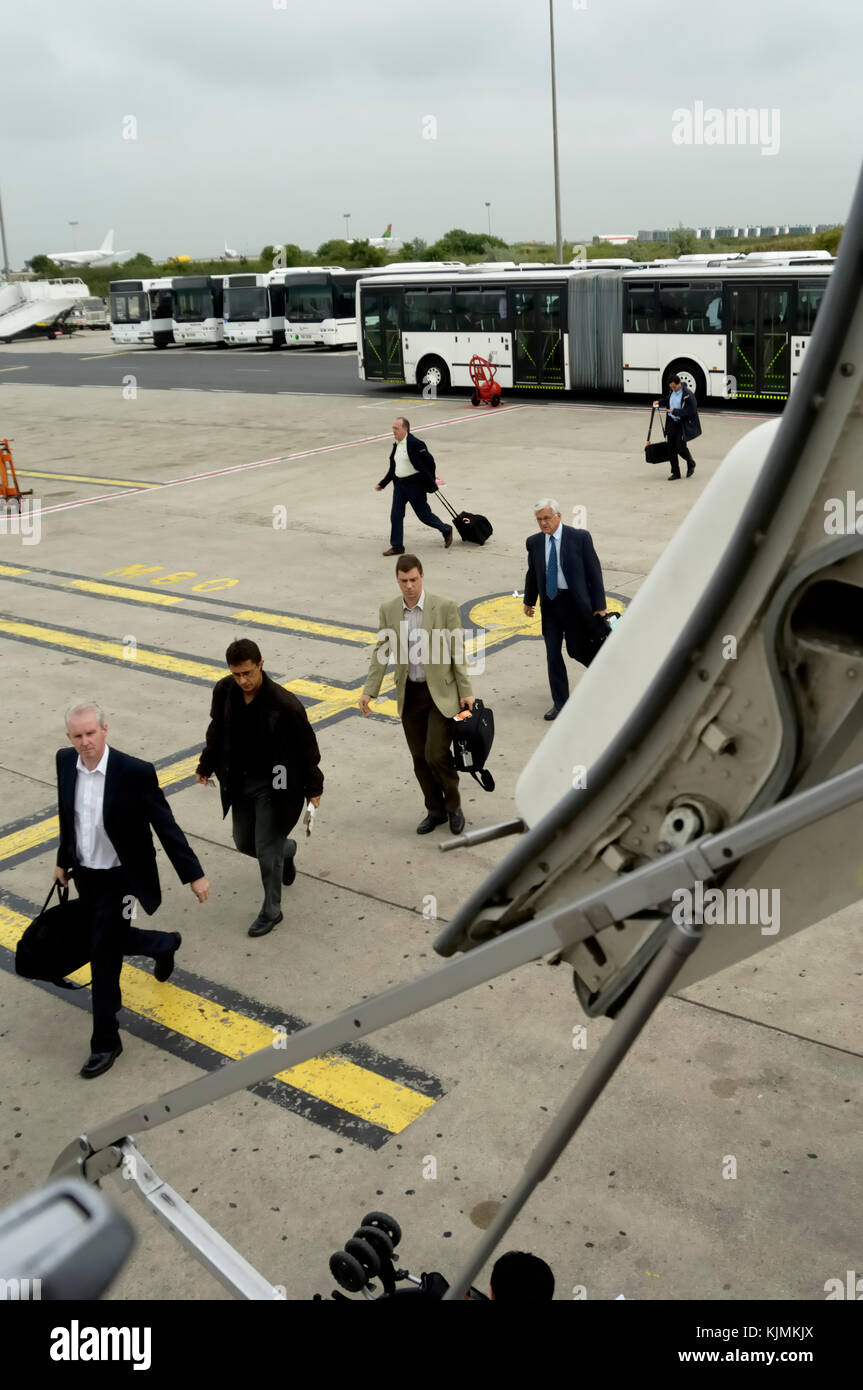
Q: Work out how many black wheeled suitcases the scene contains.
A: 1